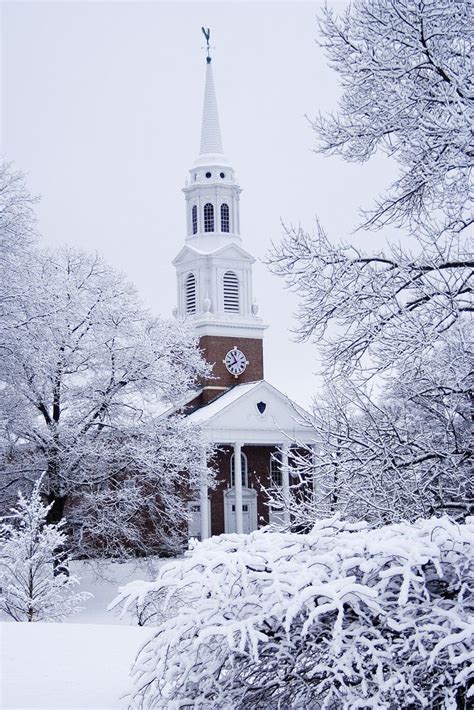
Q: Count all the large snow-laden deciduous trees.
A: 2